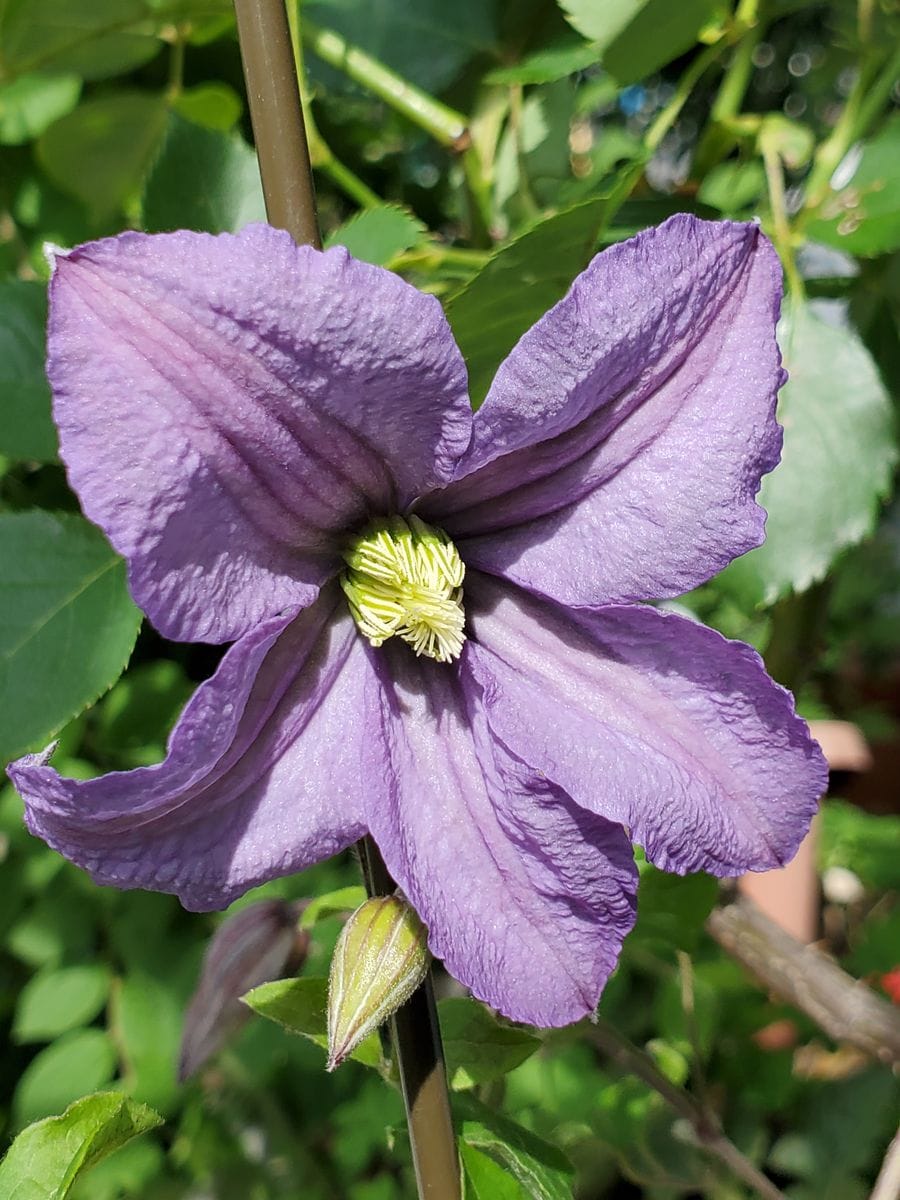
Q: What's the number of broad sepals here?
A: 5